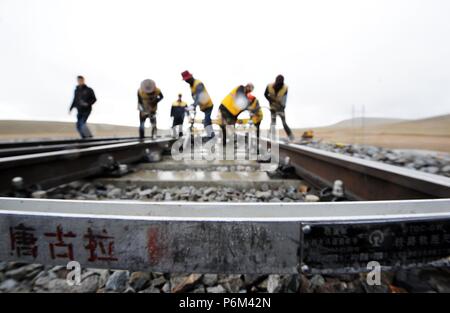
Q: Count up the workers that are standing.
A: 7